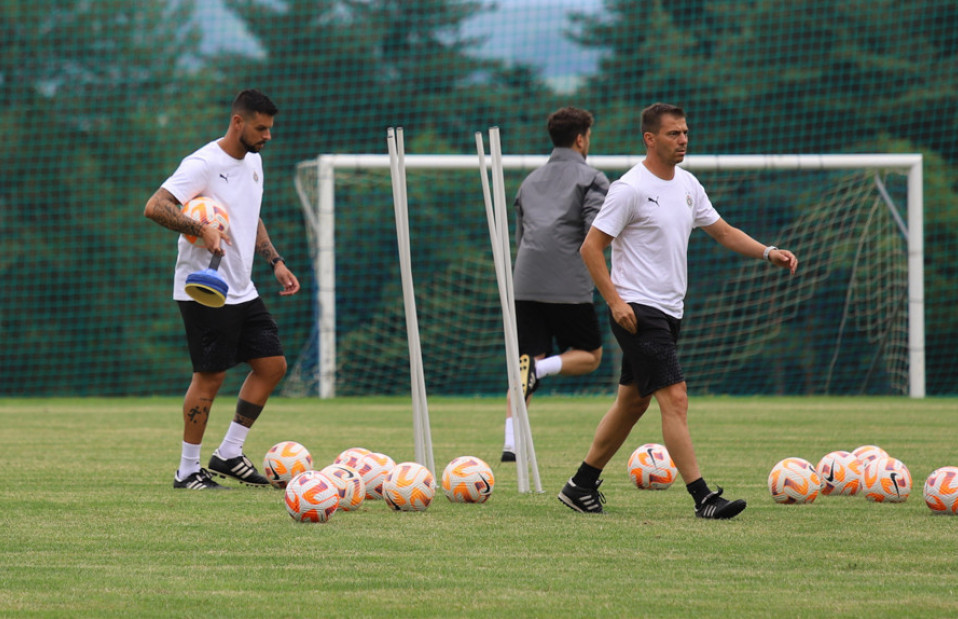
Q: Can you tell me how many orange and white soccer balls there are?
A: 14